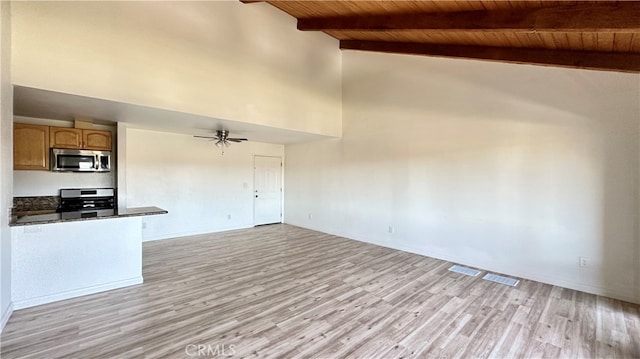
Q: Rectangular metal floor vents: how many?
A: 2